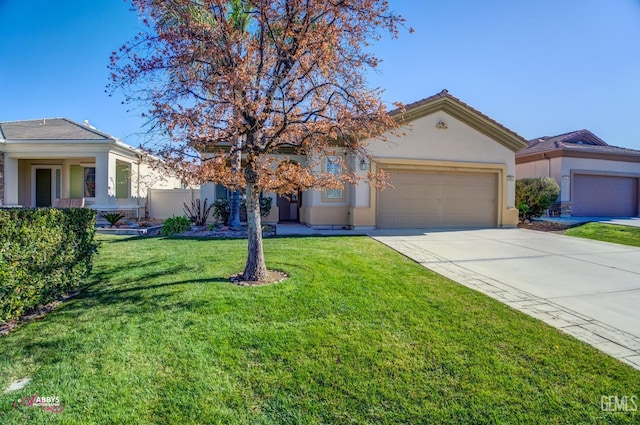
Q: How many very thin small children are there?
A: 0